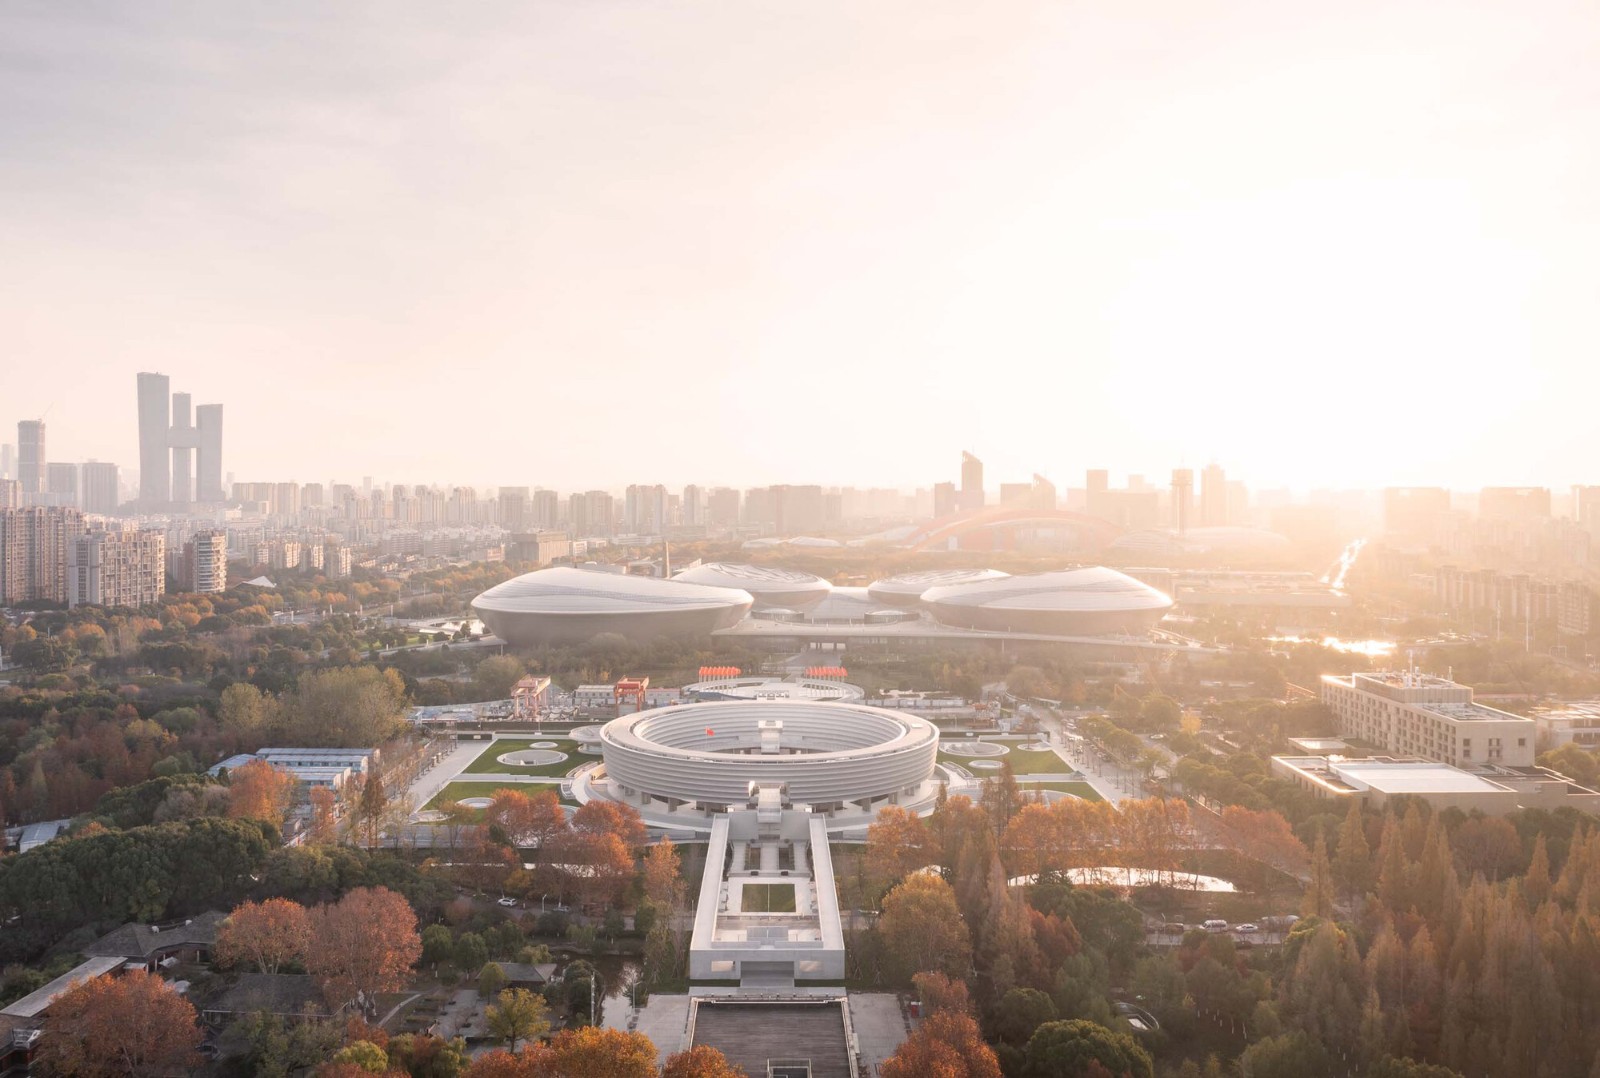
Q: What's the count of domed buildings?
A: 4